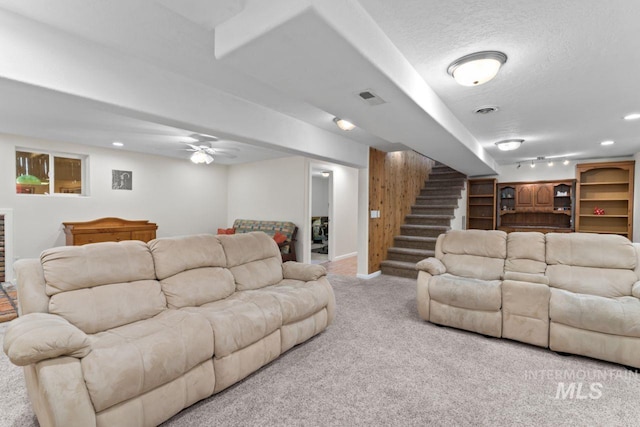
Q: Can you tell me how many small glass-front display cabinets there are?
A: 2